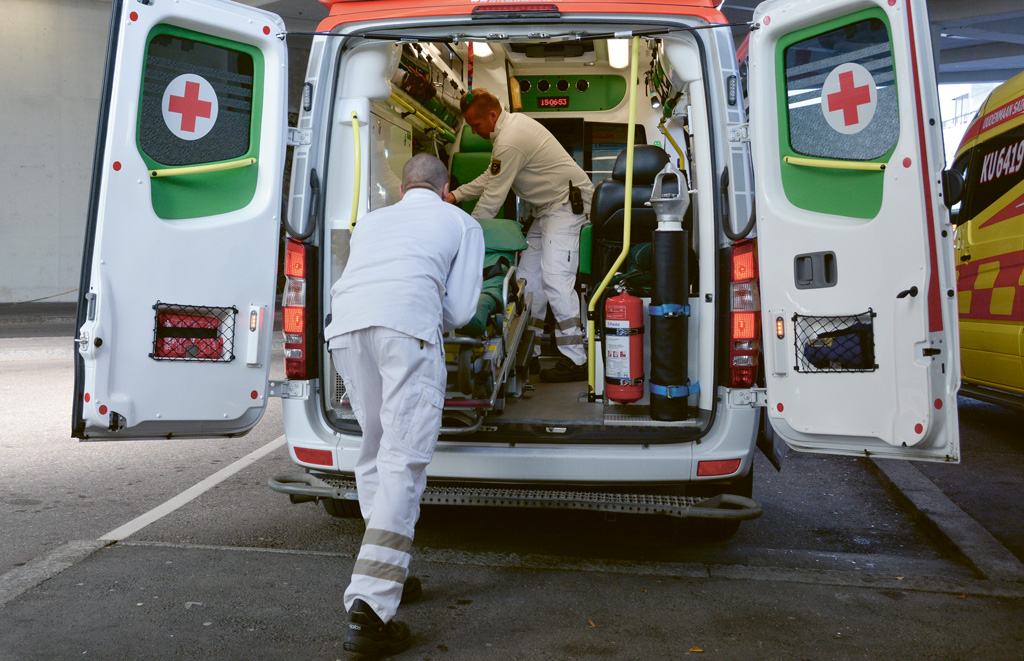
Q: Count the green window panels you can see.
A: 2